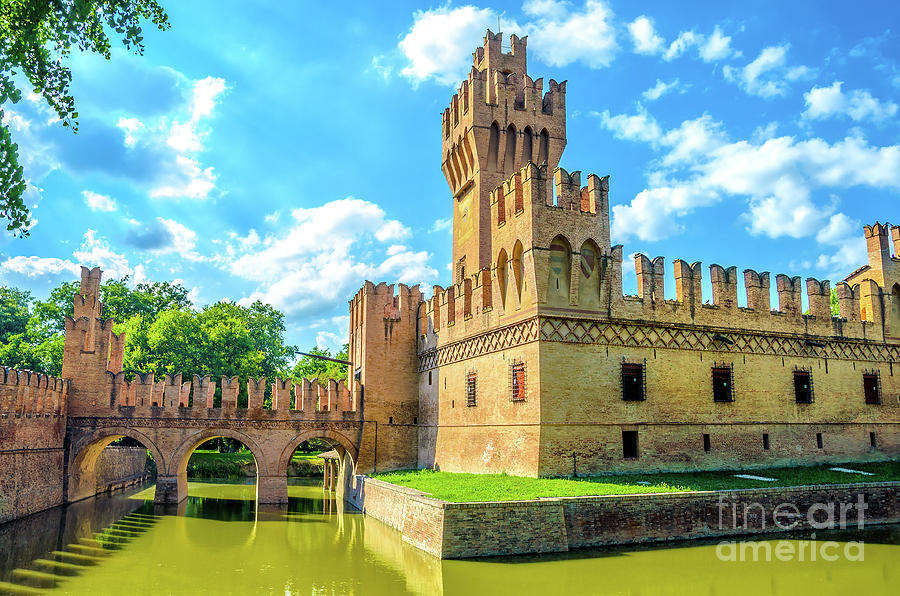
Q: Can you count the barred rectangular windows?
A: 6